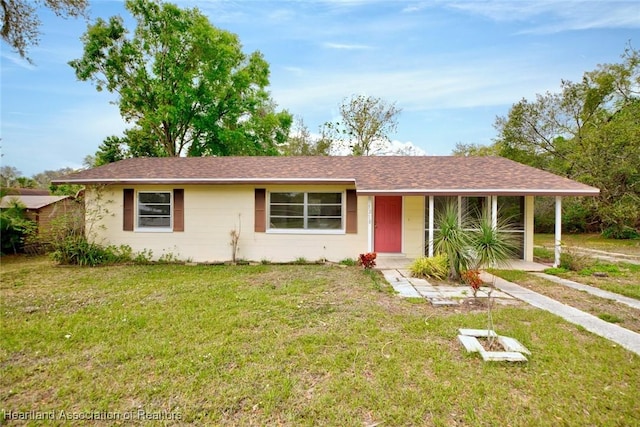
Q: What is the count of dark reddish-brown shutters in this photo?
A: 4